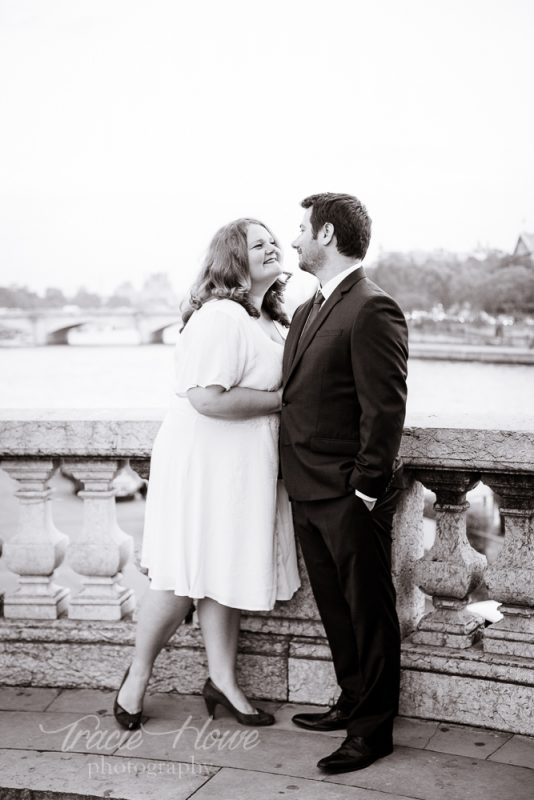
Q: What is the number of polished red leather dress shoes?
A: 0